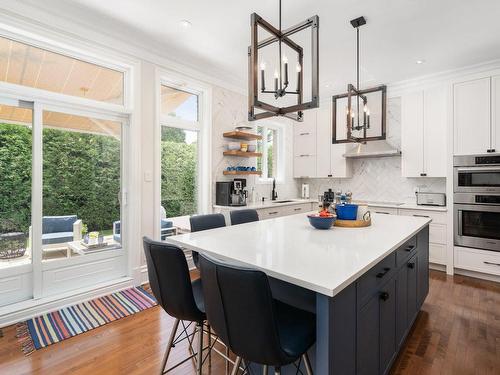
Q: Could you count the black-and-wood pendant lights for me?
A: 2